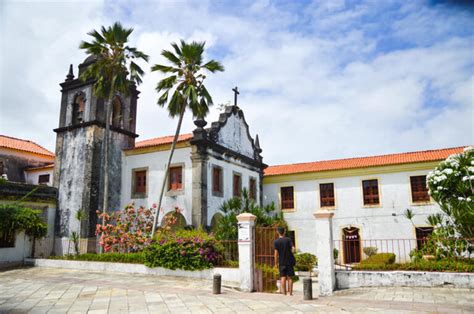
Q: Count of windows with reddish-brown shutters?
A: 9